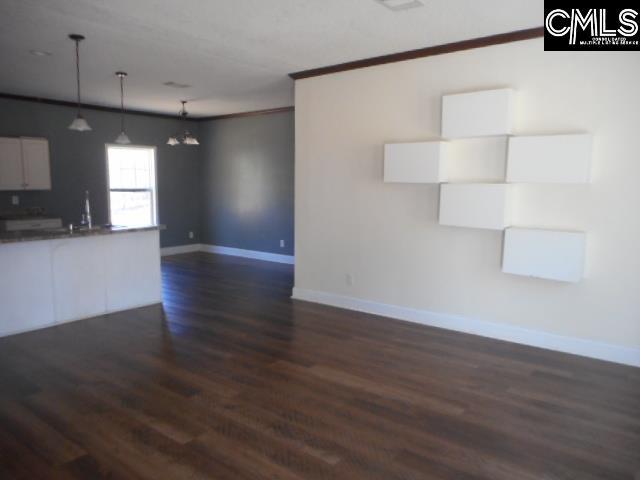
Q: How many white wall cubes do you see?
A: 5